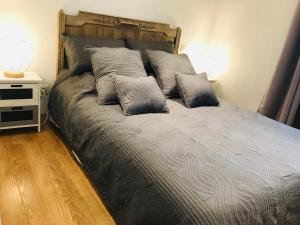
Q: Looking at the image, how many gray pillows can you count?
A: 6